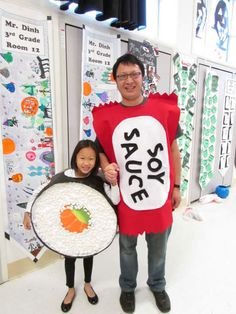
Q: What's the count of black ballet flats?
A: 2